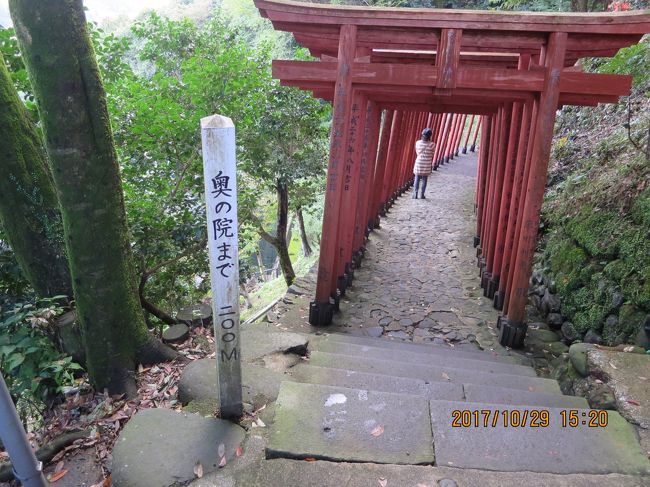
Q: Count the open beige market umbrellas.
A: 0